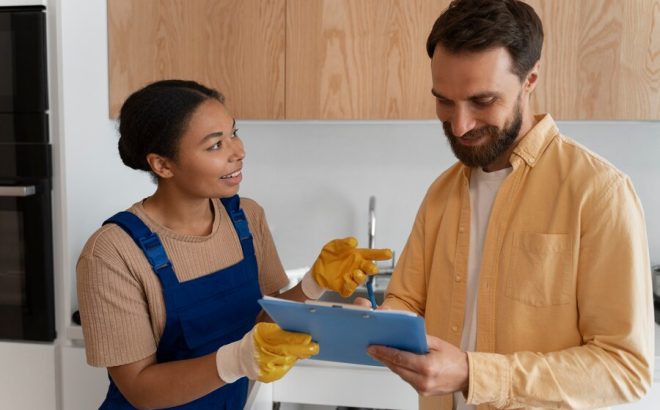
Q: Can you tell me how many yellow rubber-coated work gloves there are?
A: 2